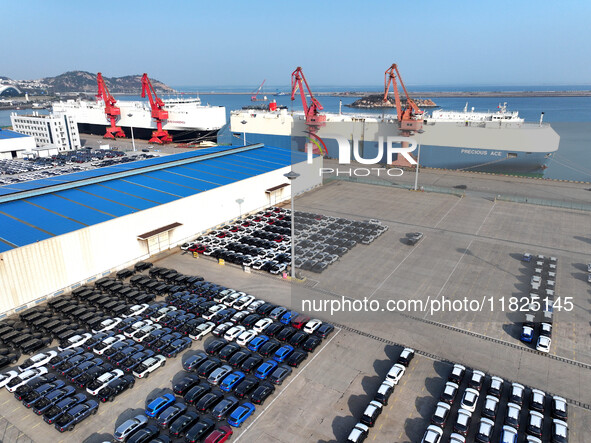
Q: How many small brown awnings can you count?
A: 2